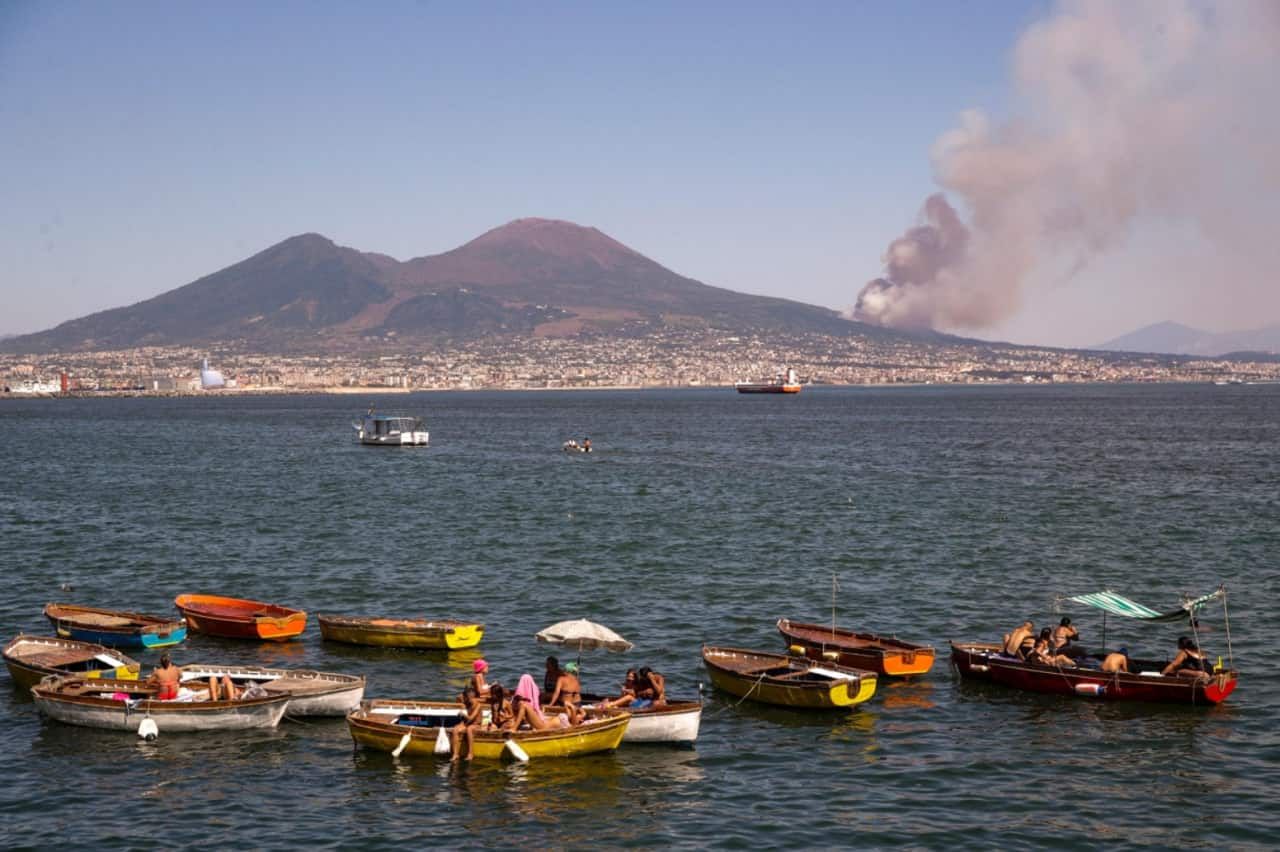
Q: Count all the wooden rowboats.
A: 11